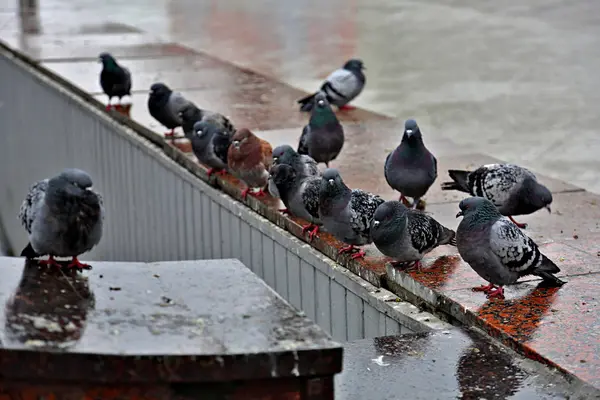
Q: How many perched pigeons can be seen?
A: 15